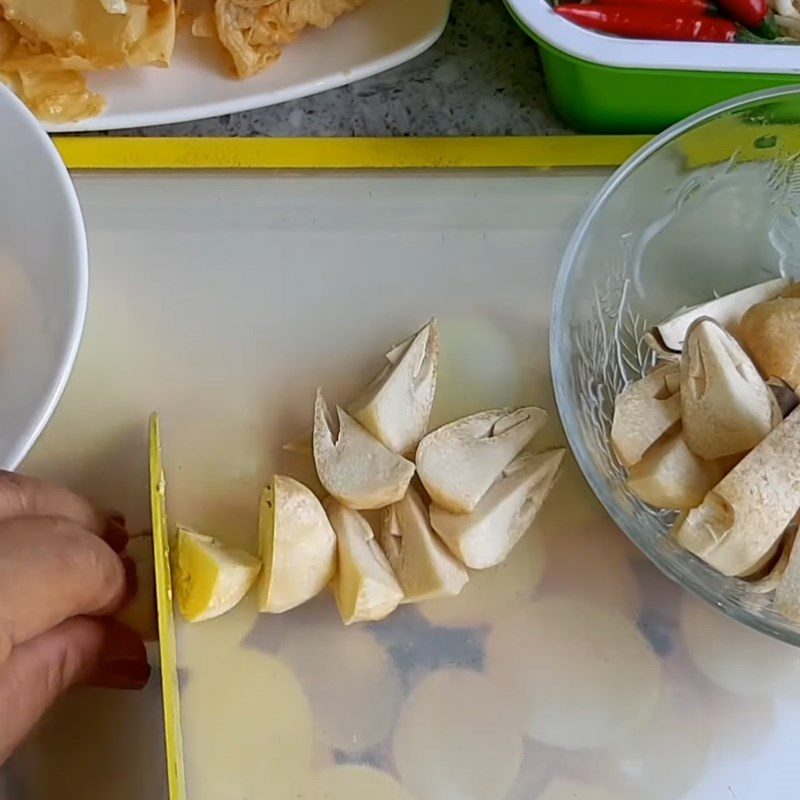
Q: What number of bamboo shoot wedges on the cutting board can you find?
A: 8